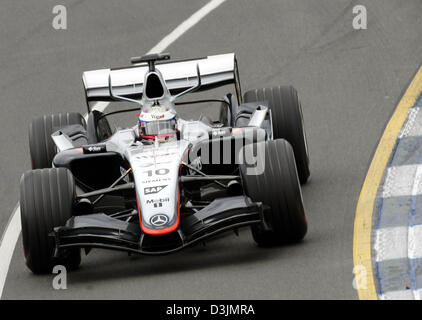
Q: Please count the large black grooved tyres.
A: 4